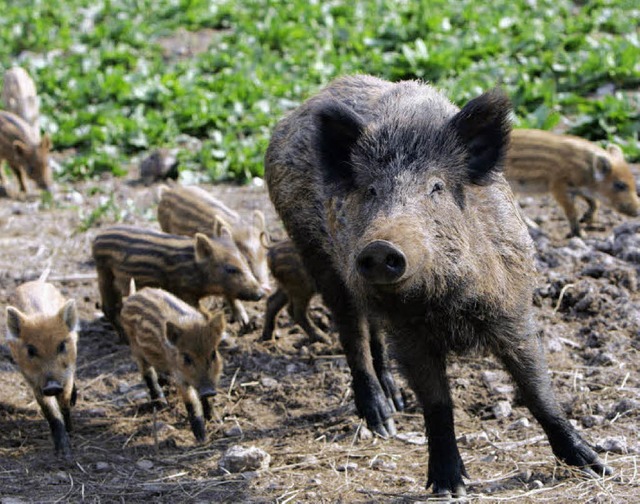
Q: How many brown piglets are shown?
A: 8